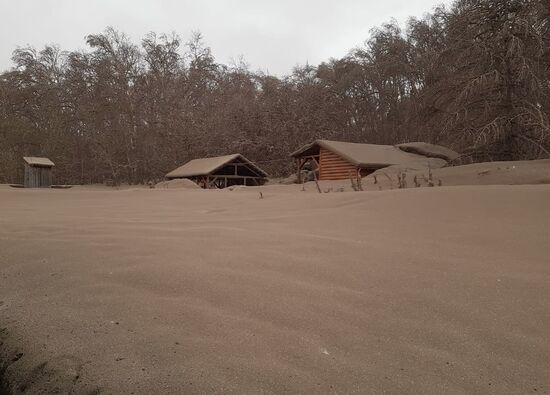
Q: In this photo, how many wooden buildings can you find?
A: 3